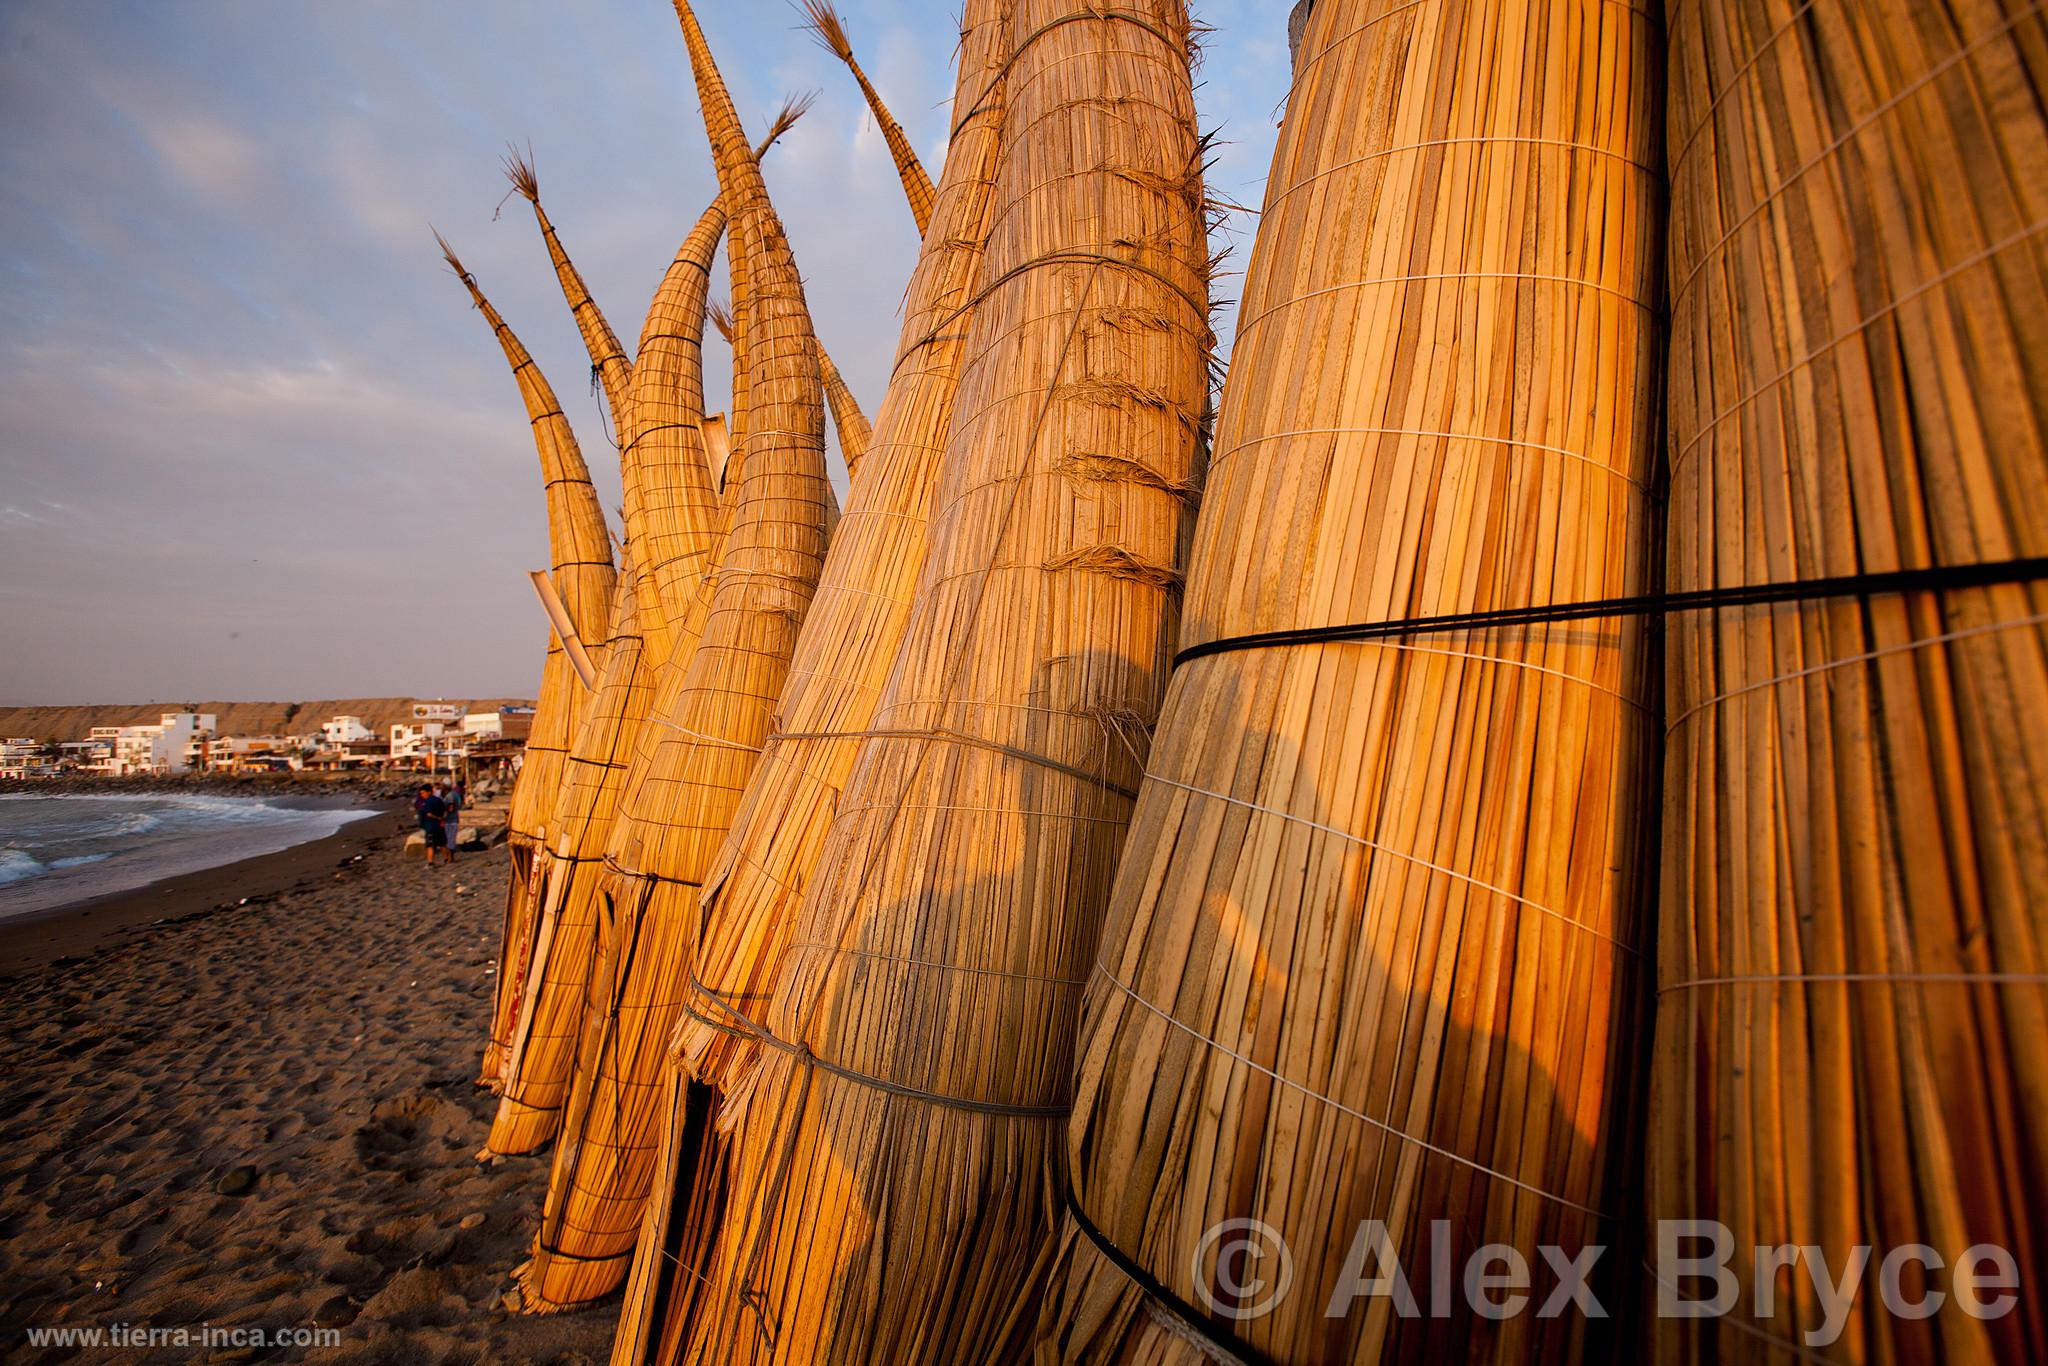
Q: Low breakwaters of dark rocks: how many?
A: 1